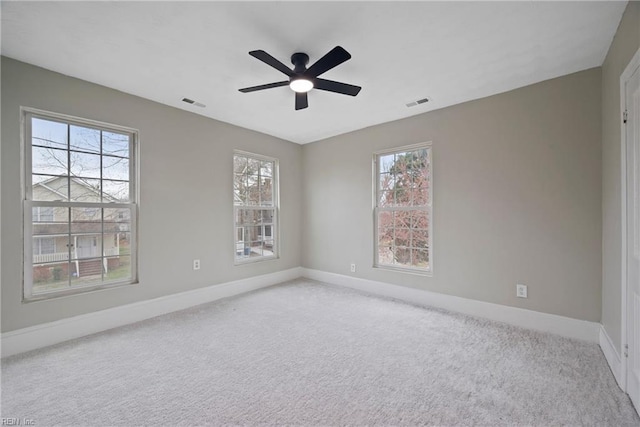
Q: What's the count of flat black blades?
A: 5